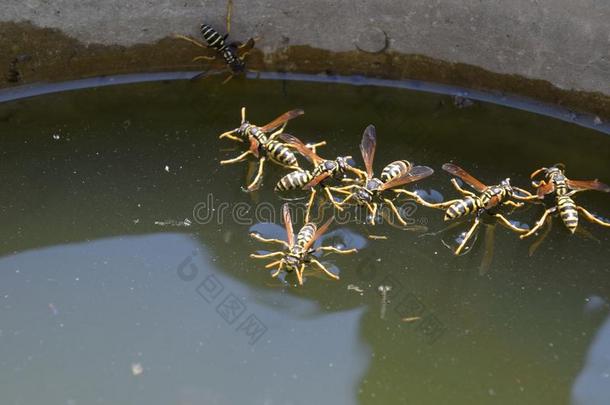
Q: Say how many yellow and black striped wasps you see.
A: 7